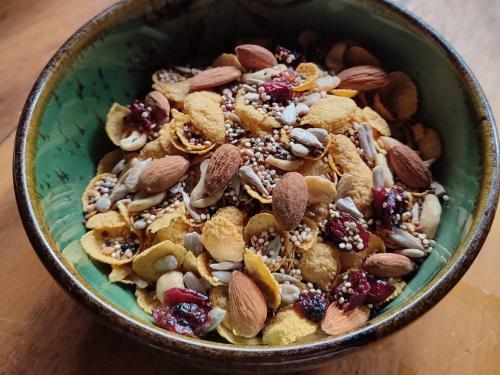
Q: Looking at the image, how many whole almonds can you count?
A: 11